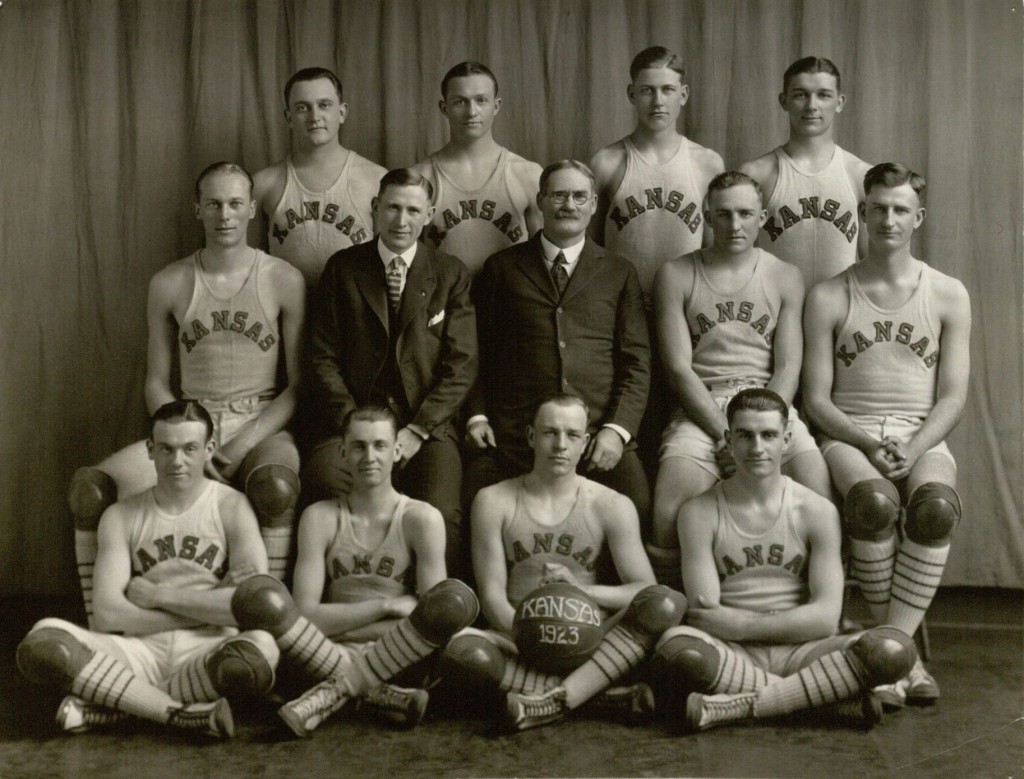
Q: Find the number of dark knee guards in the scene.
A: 12